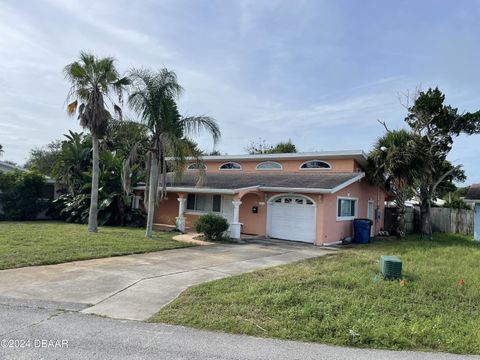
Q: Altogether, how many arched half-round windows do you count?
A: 4